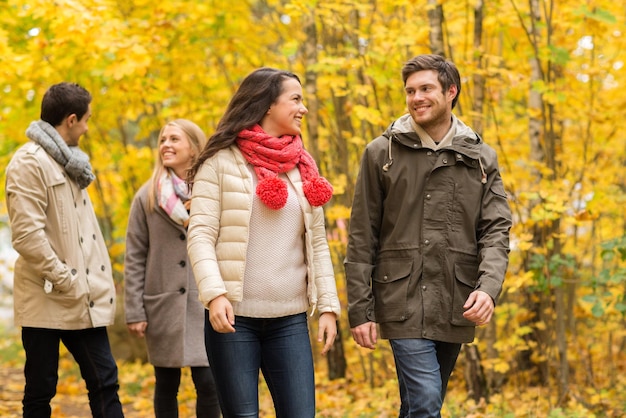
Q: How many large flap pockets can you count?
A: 2